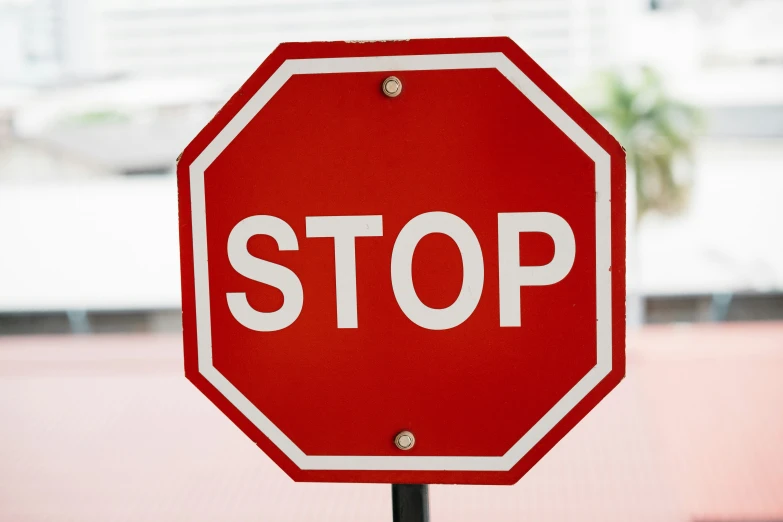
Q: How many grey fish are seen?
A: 0